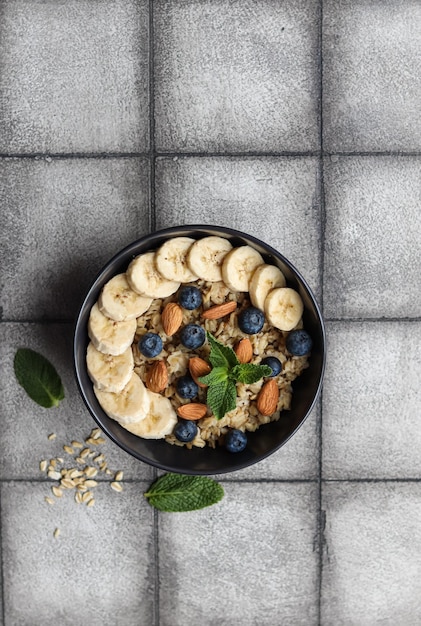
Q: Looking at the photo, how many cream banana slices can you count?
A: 11